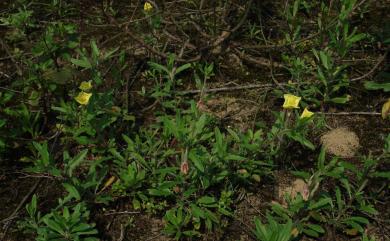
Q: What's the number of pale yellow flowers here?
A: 5